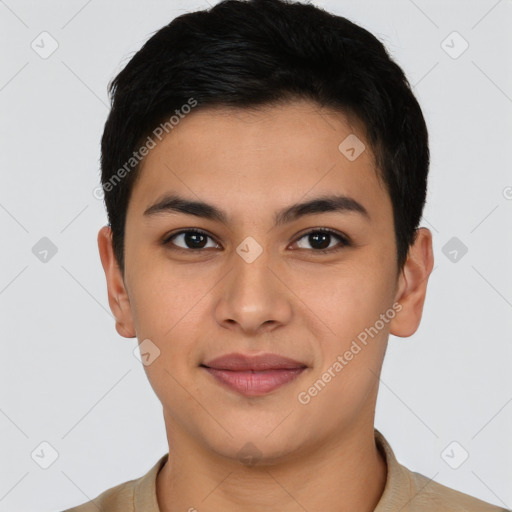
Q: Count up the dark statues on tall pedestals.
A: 0